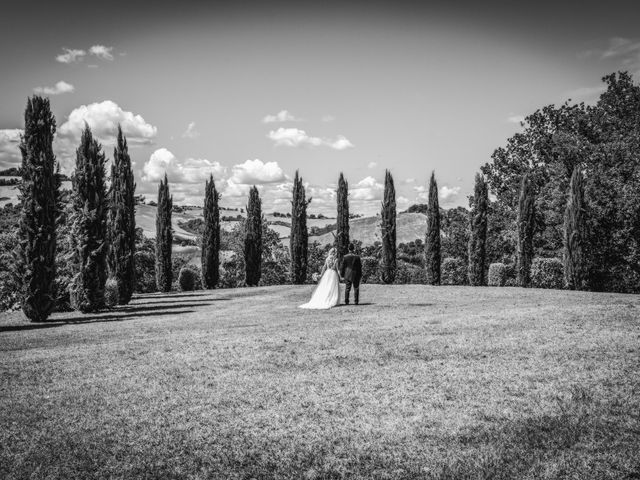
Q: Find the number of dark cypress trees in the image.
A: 13